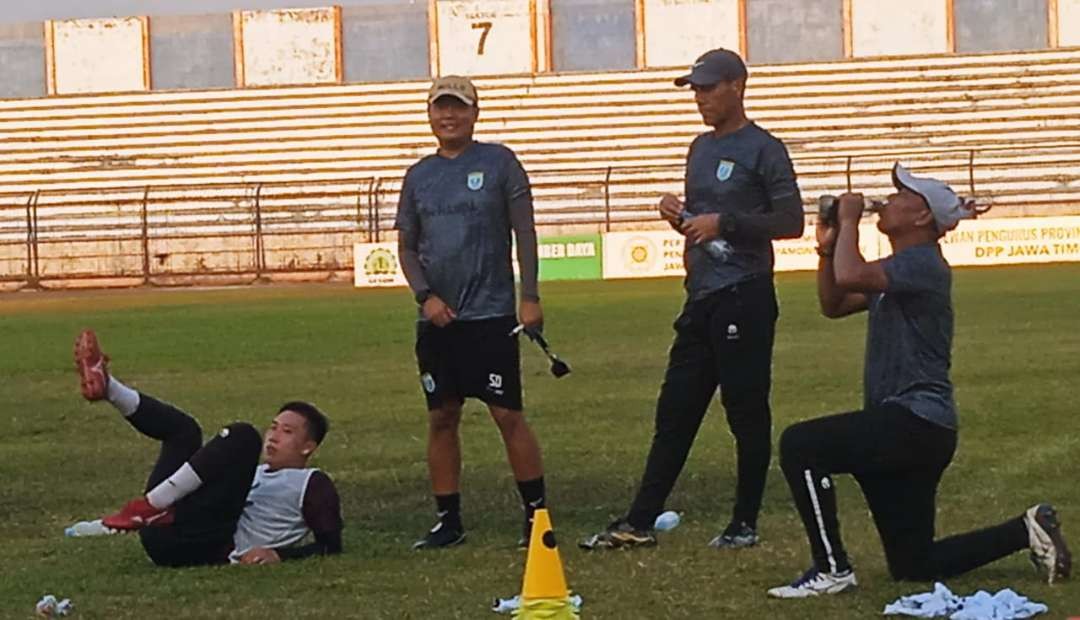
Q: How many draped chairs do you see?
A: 0